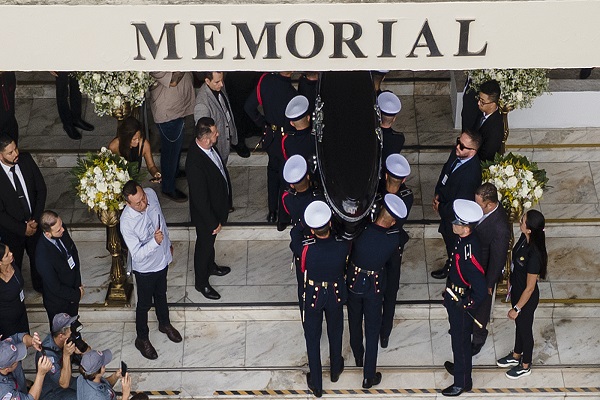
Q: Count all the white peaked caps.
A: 7